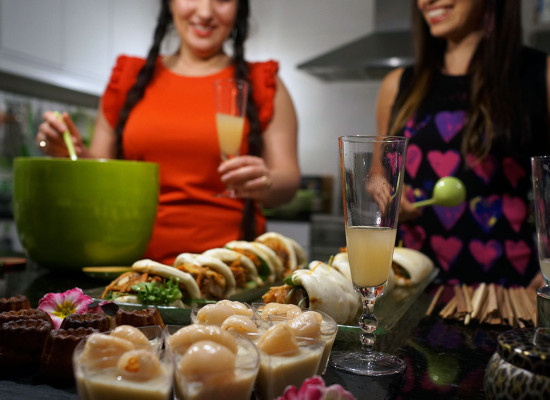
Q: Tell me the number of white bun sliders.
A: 8